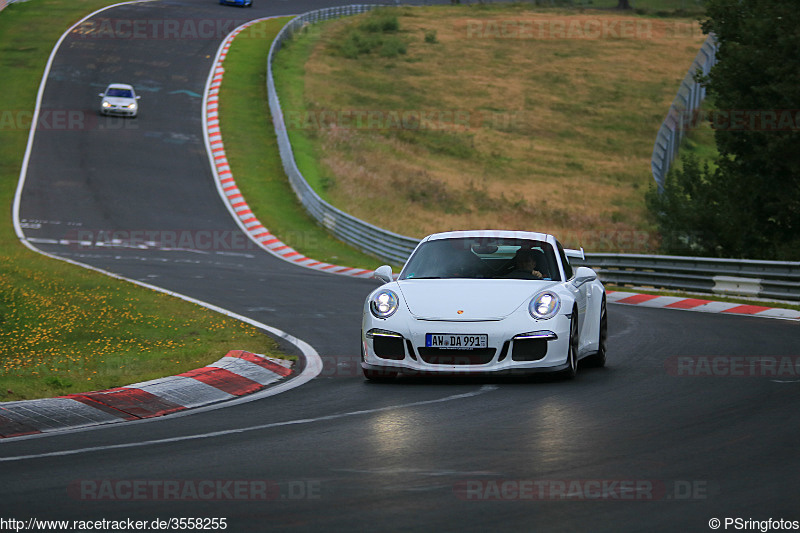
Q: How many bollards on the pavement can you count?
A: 0